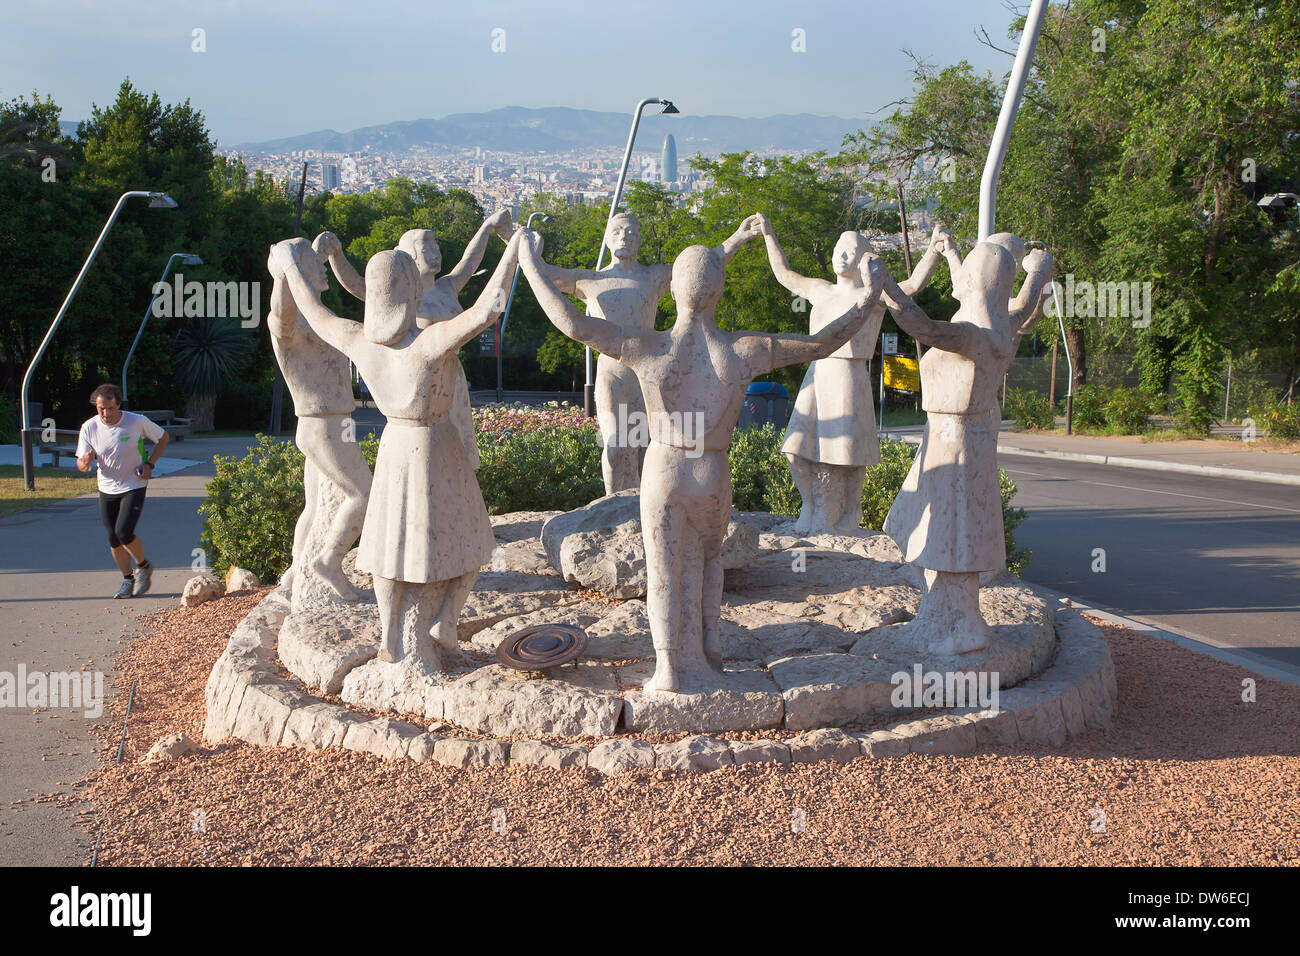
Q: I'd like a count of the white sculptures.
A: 8